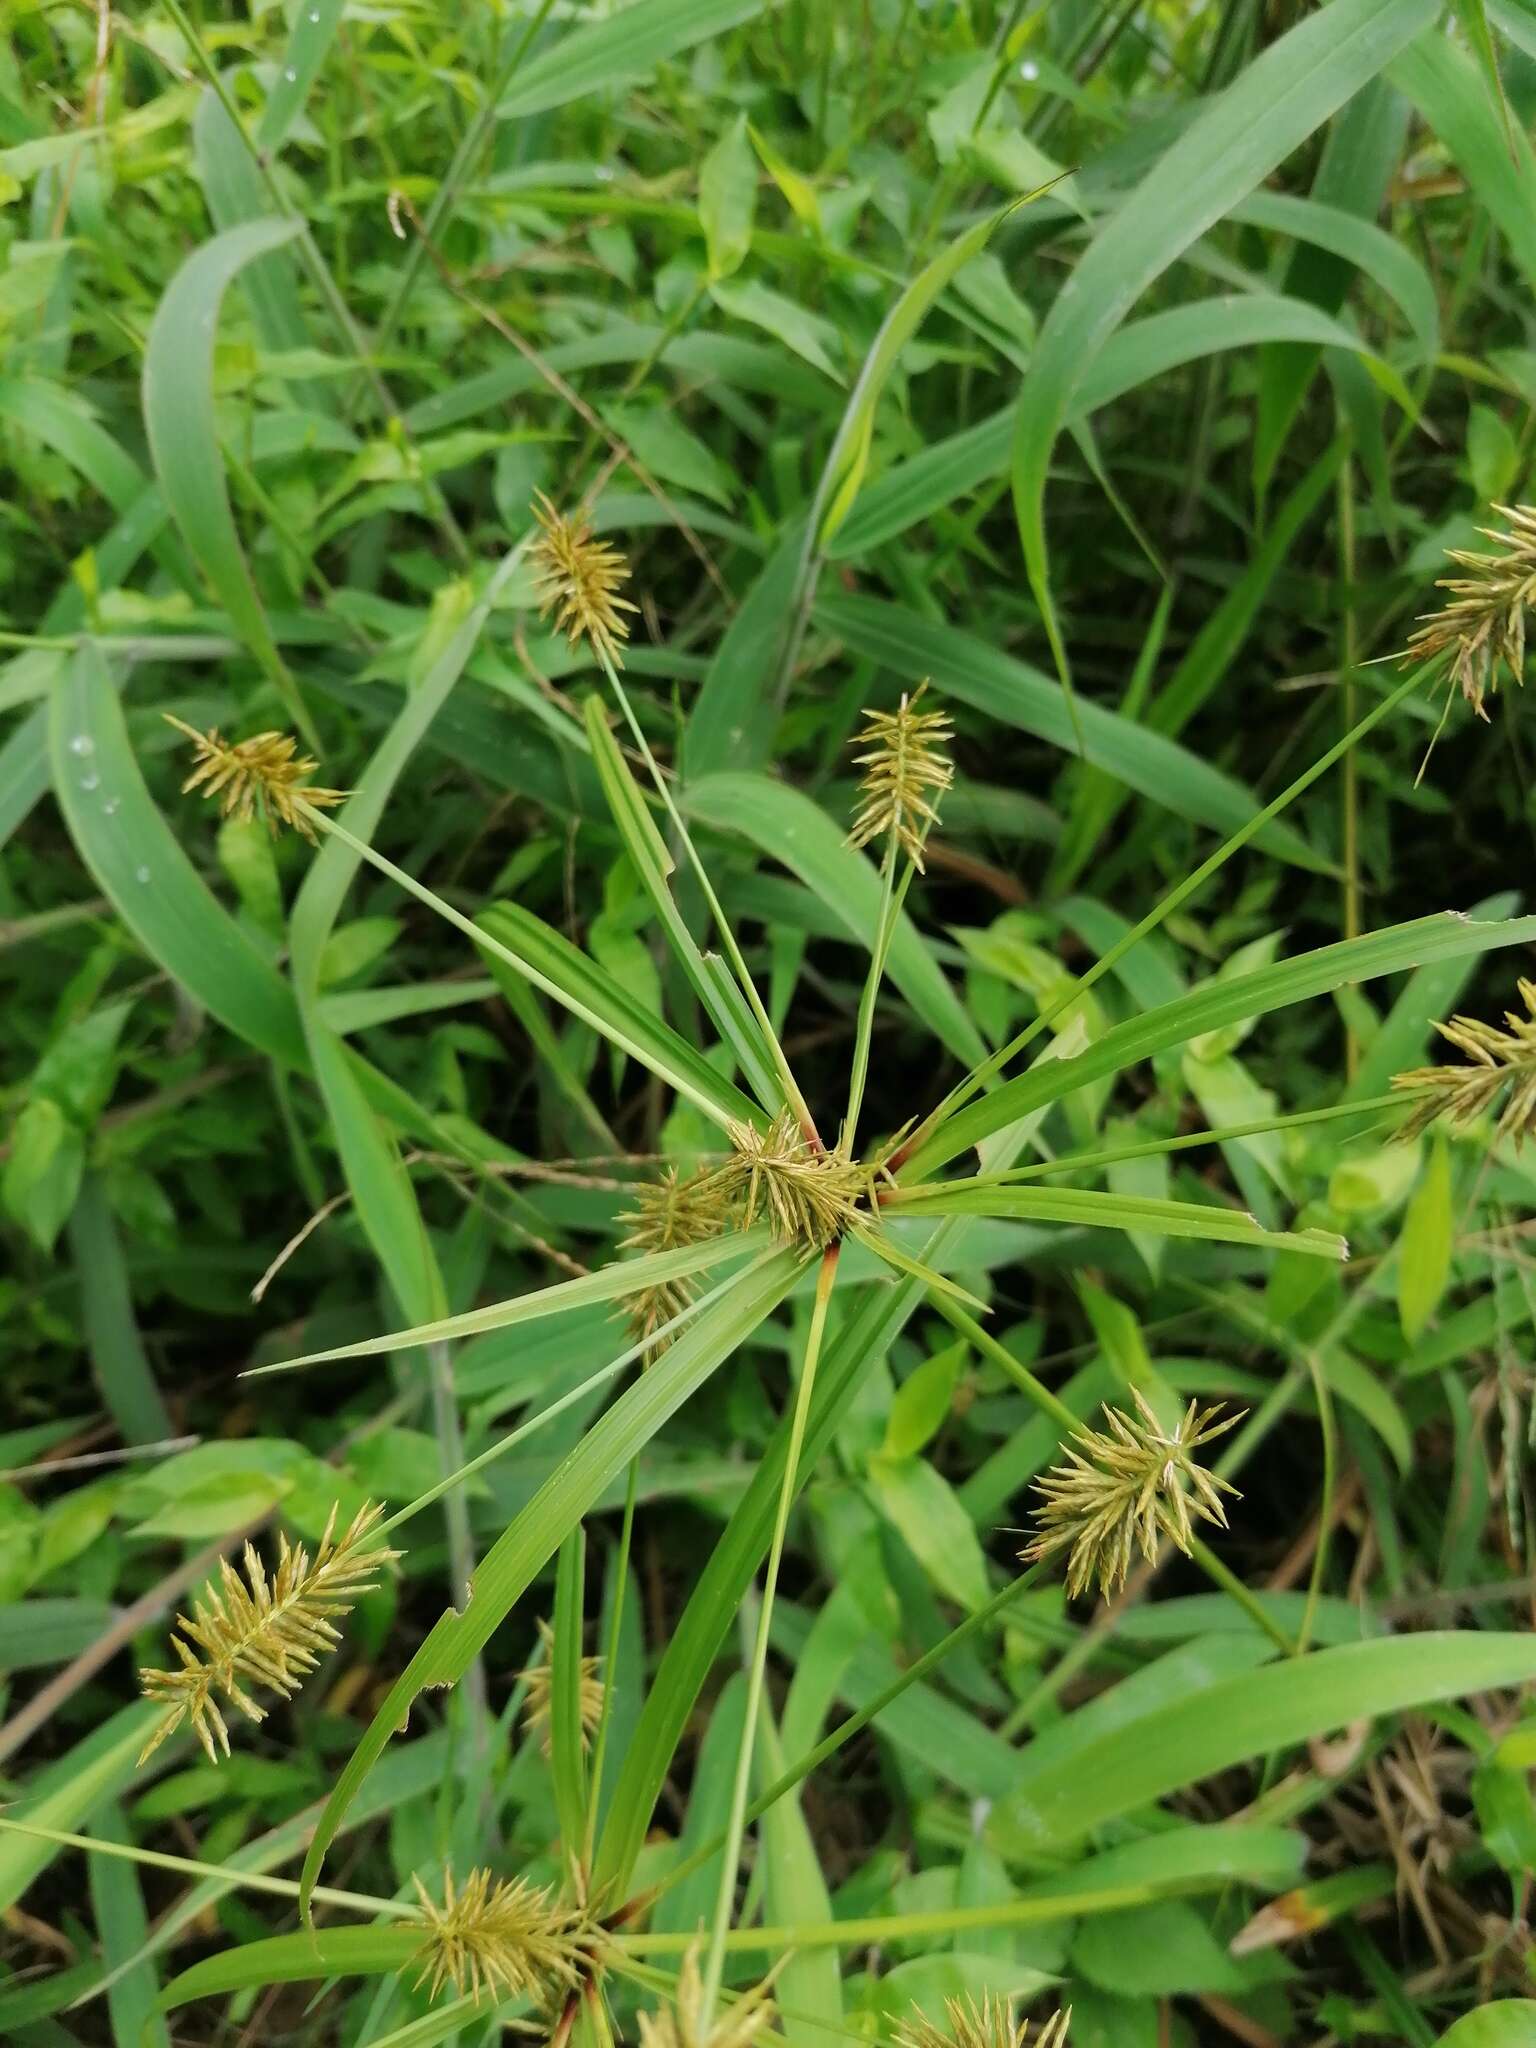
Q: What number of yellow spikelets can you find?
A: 13